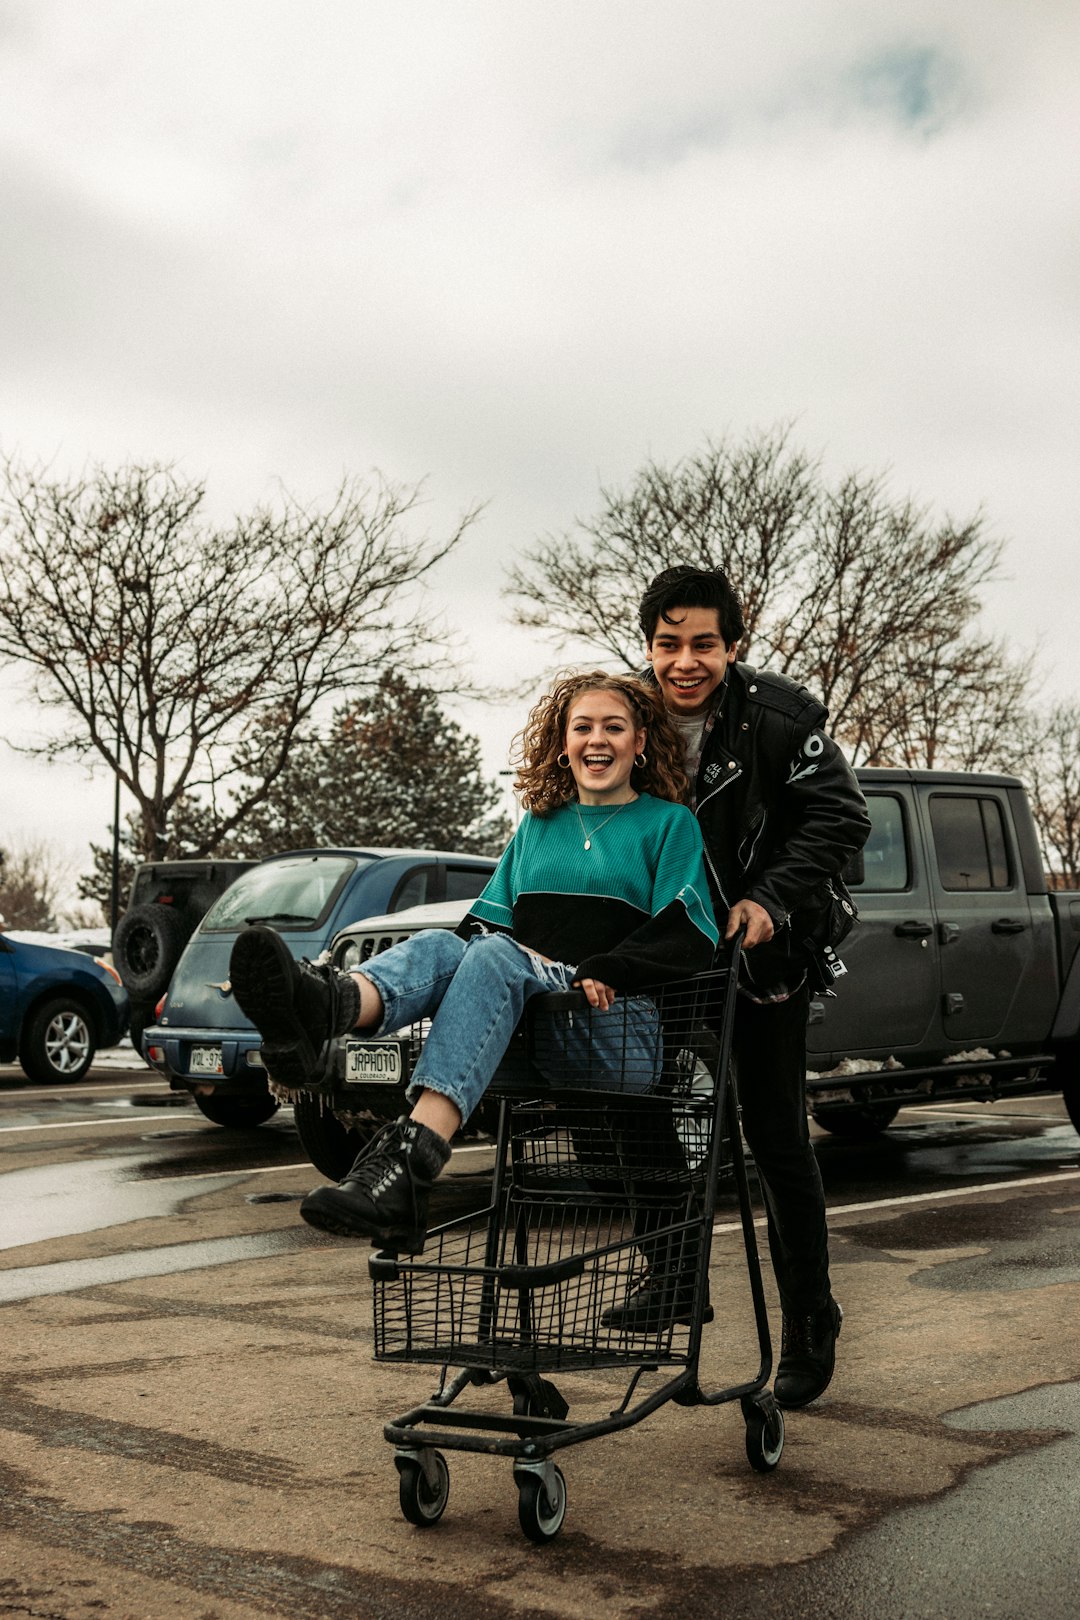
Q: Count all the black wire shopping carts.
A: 1